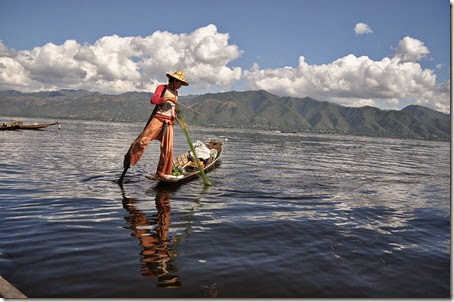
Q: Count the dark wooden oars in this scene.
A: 1